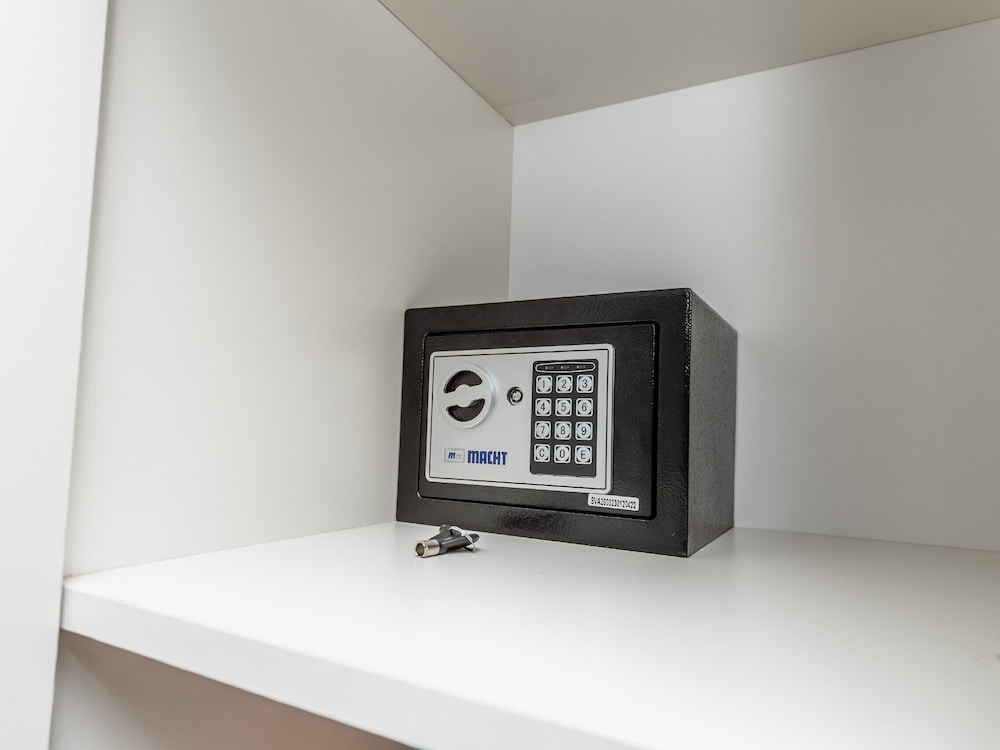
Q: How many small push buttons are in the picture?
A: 12